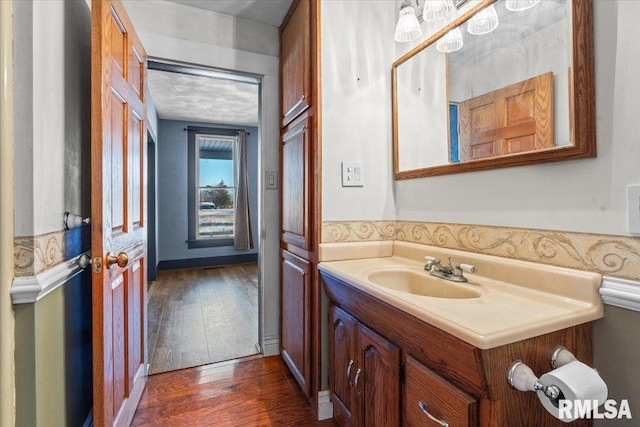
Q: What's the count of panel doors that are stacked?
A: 3